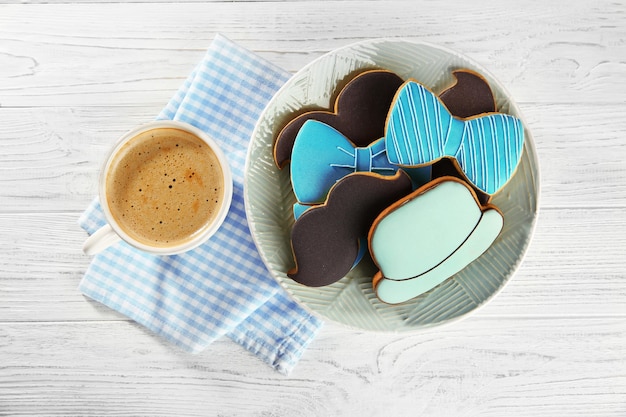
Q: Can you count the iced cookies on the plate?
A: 7